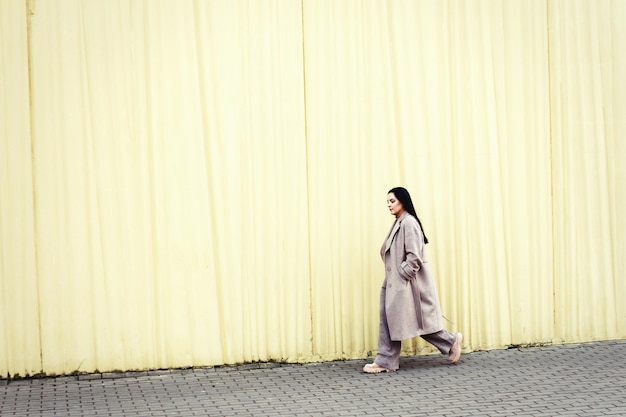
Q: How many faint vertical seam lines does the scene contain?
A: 3